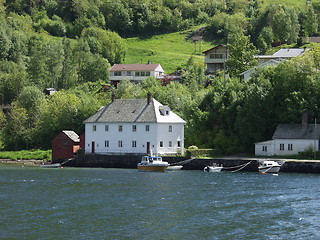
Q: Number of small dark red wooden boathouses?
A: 1